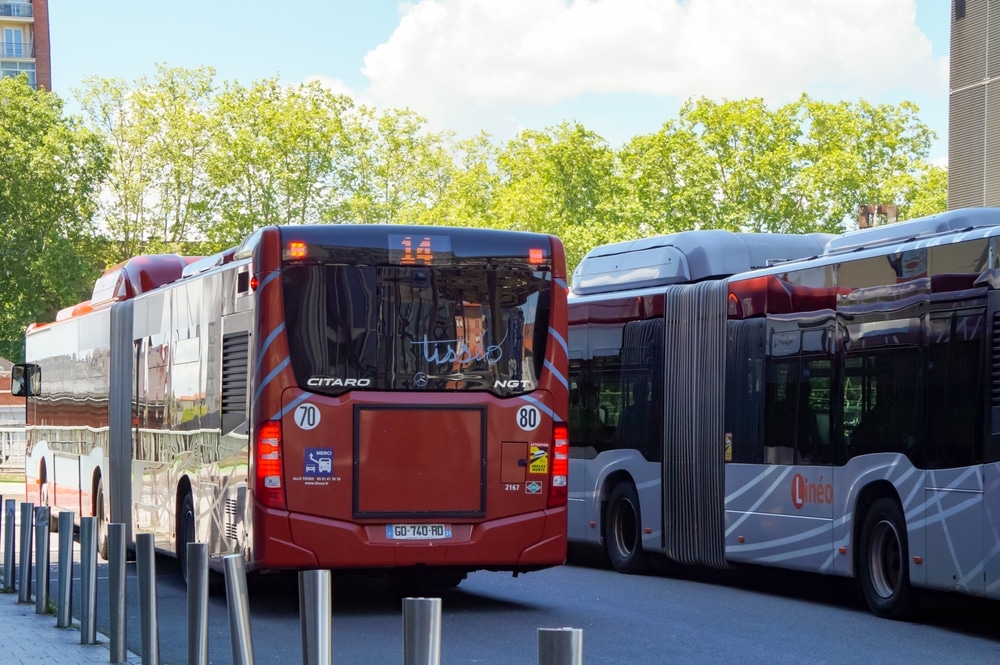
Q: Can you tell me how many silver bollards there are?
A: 12